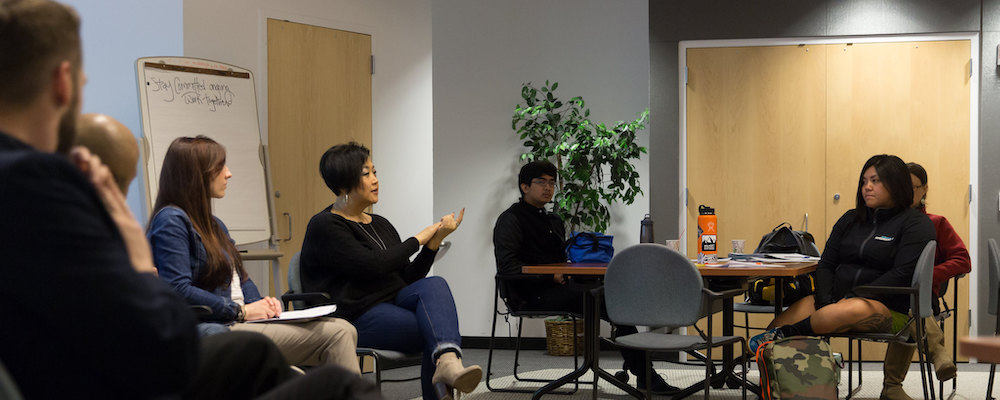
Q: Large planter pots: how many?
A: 1